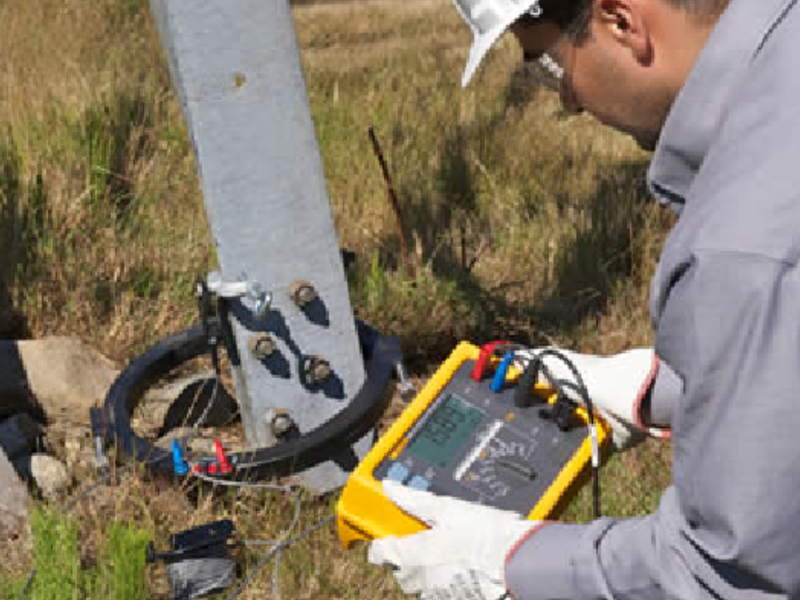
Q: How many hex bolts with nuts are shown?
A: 4